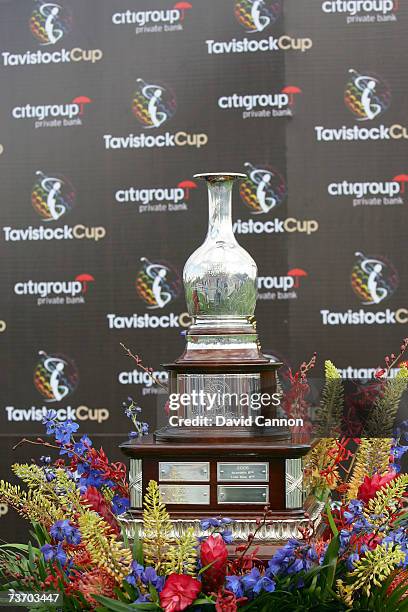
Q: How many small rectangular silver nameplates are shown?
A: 4